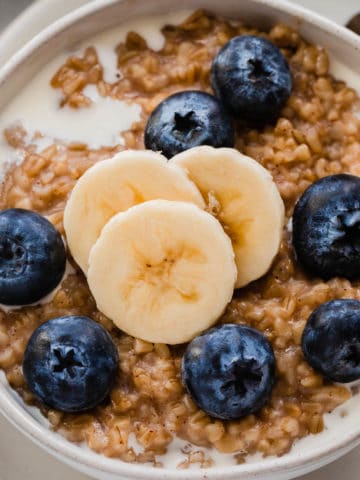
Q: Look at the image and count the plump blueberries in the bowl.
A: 7